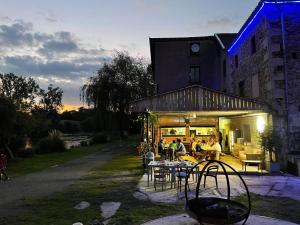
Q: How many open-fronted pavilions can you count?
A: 1